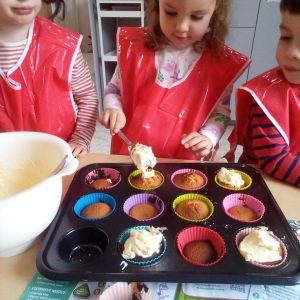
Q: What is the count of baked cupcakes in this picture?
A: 11